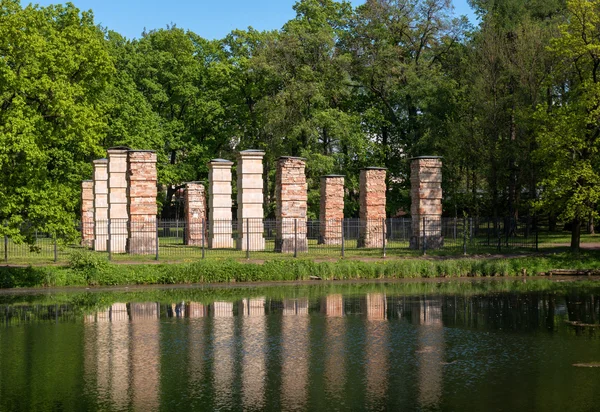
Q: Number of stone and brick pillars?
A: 11